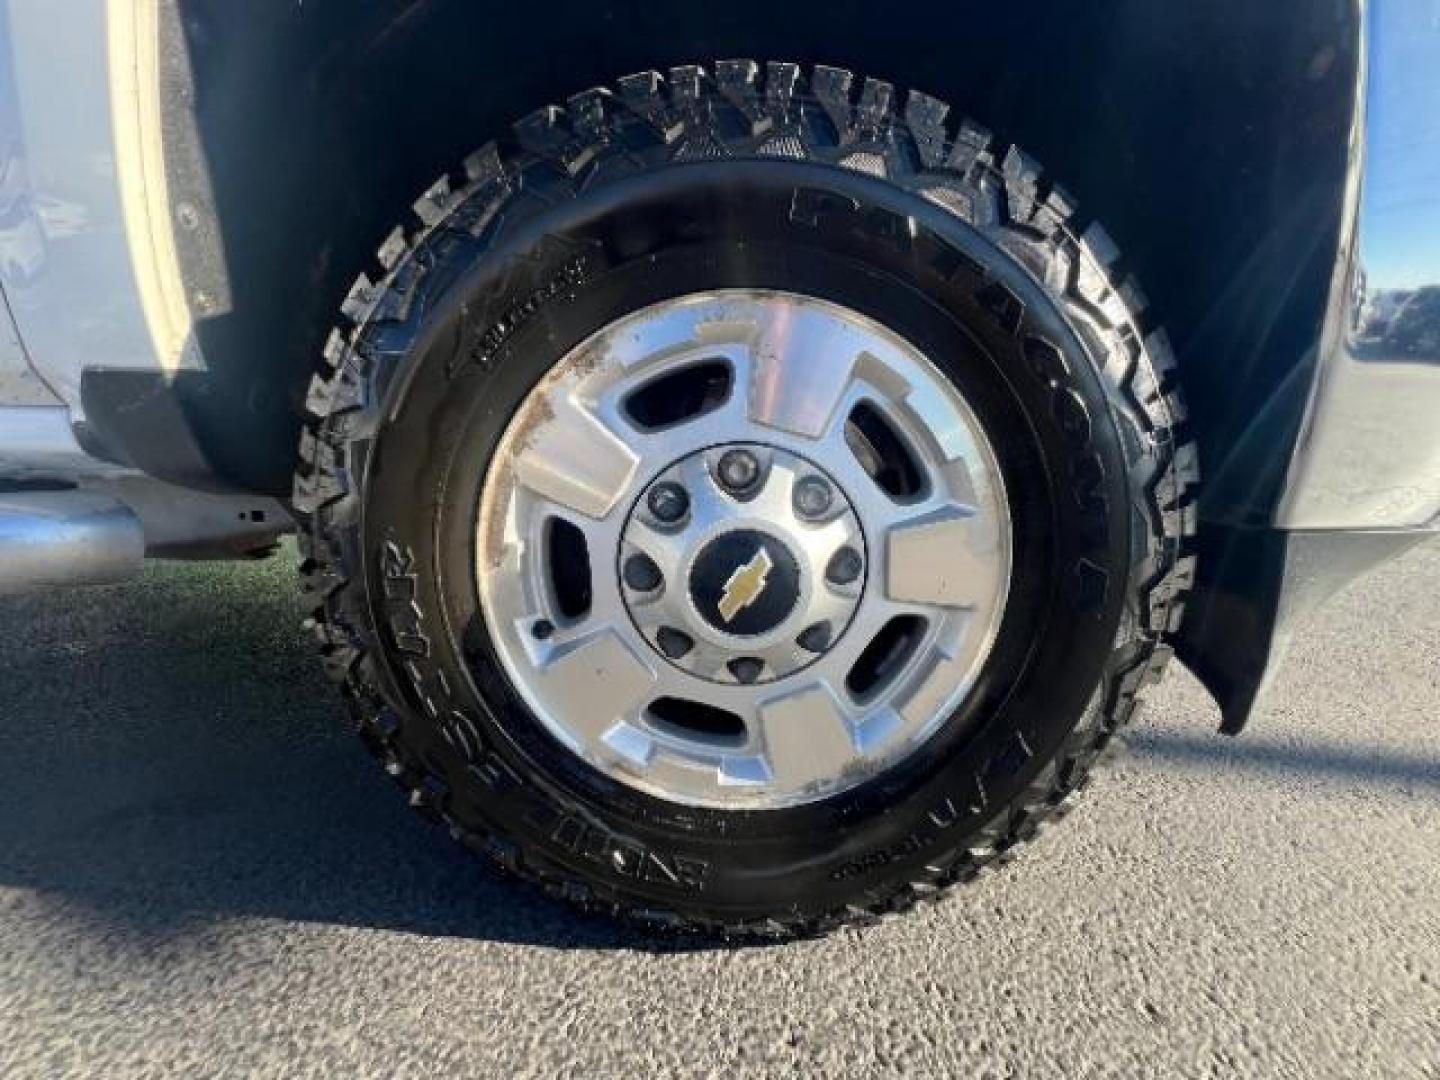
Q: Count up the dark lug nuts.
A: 8